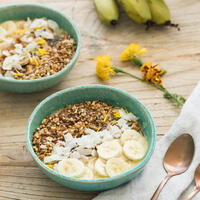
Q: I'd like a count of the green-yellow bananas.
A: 3